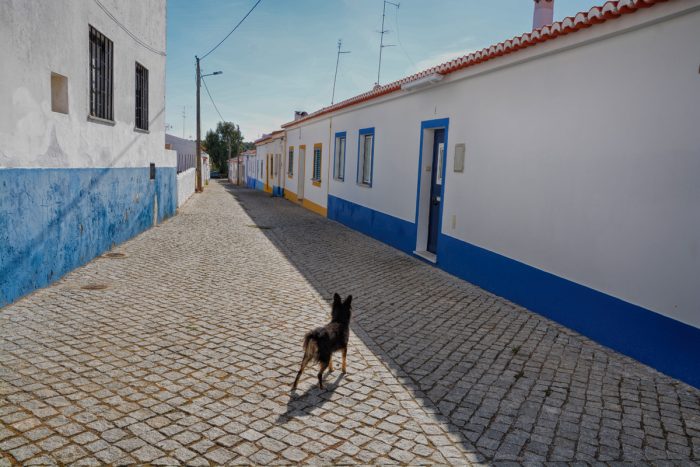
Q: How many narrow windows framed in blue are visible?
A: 2